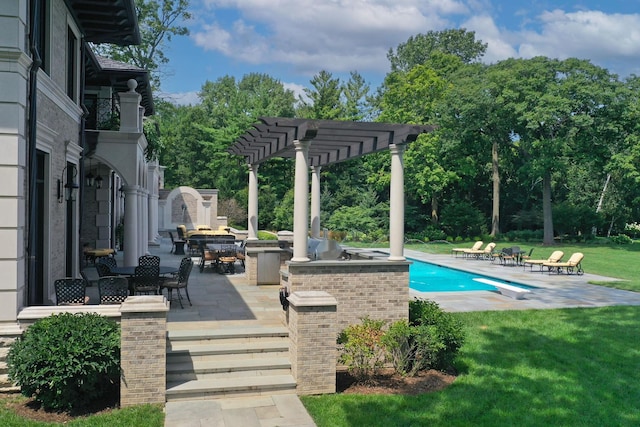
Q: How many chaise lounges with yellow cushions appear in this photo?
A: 4